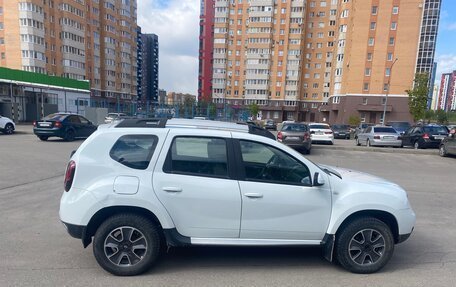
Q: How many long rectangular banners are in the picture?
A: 1